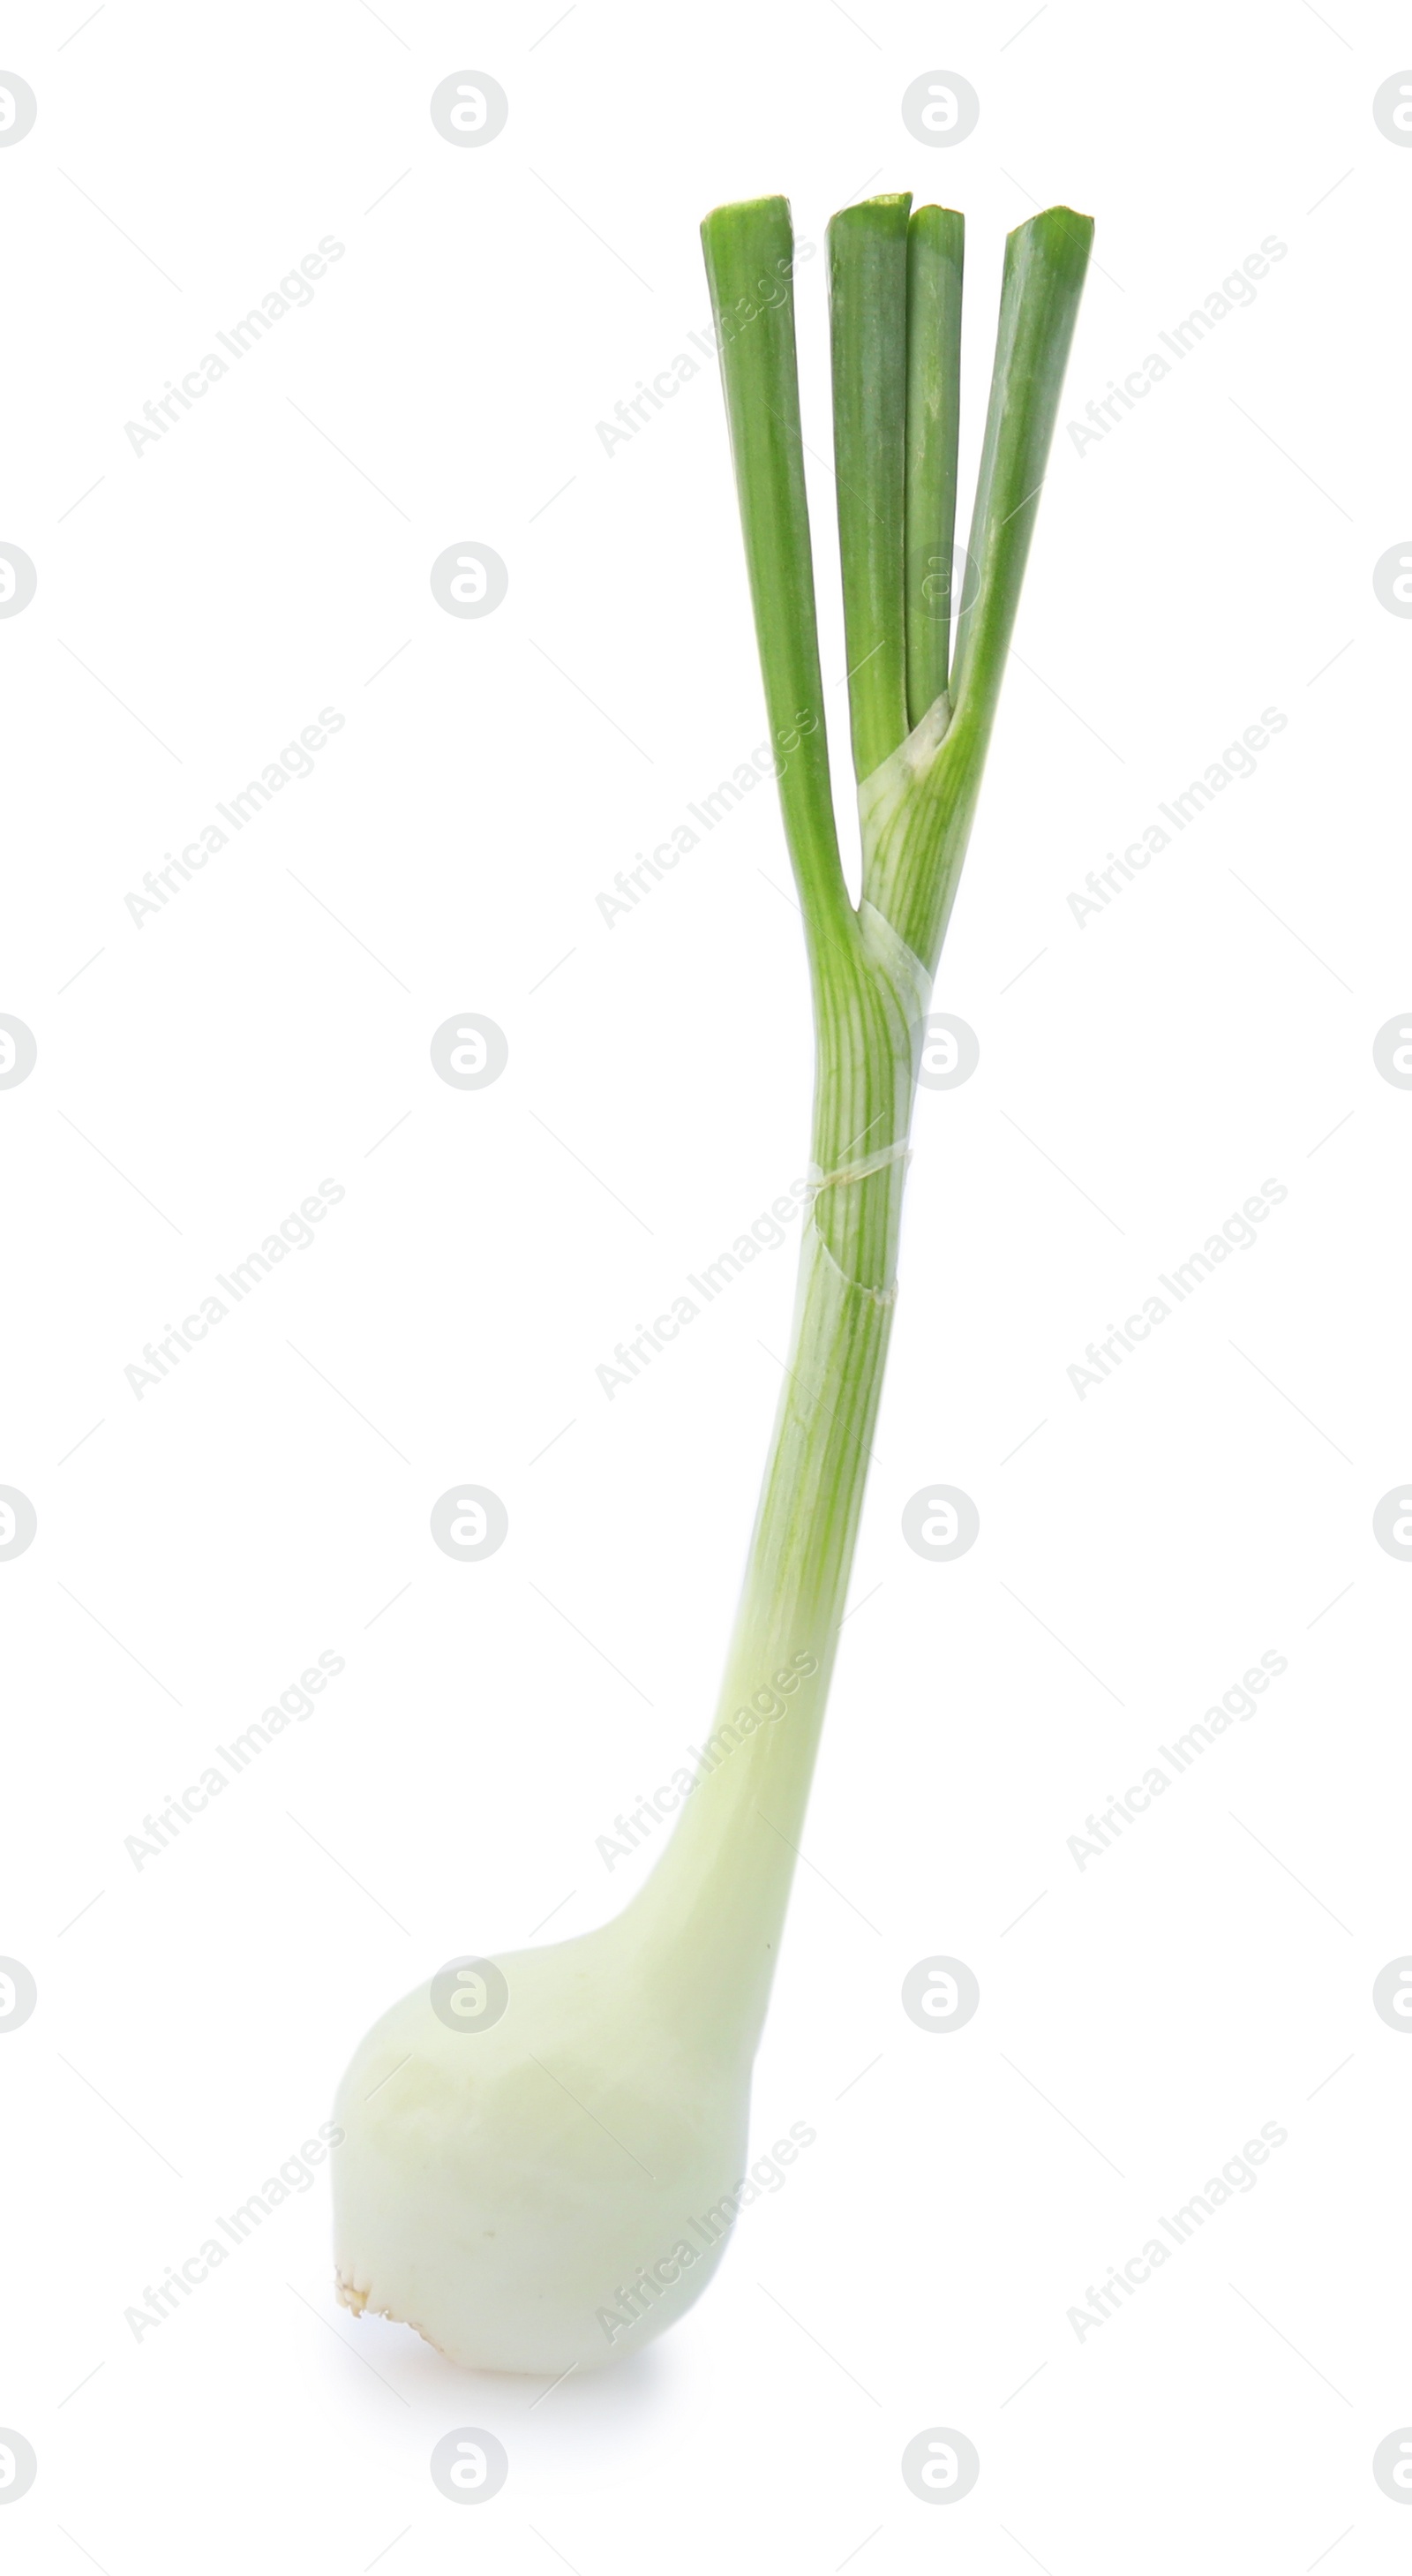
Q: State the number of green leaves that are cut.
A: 4